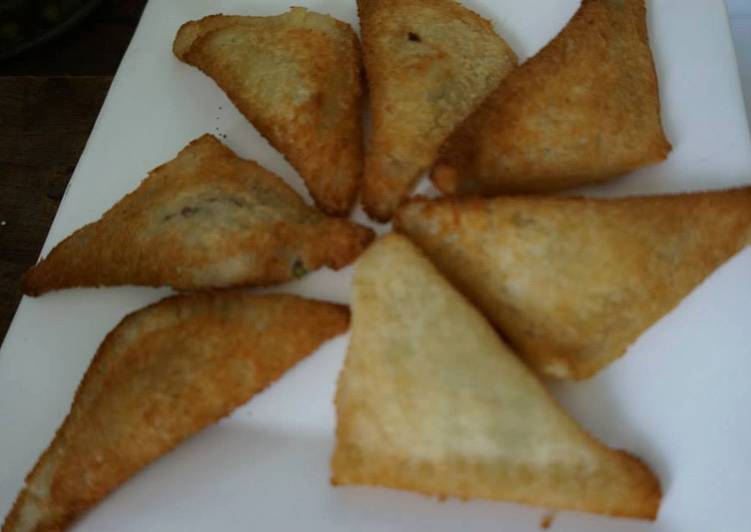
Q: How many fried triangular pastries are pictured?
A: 7